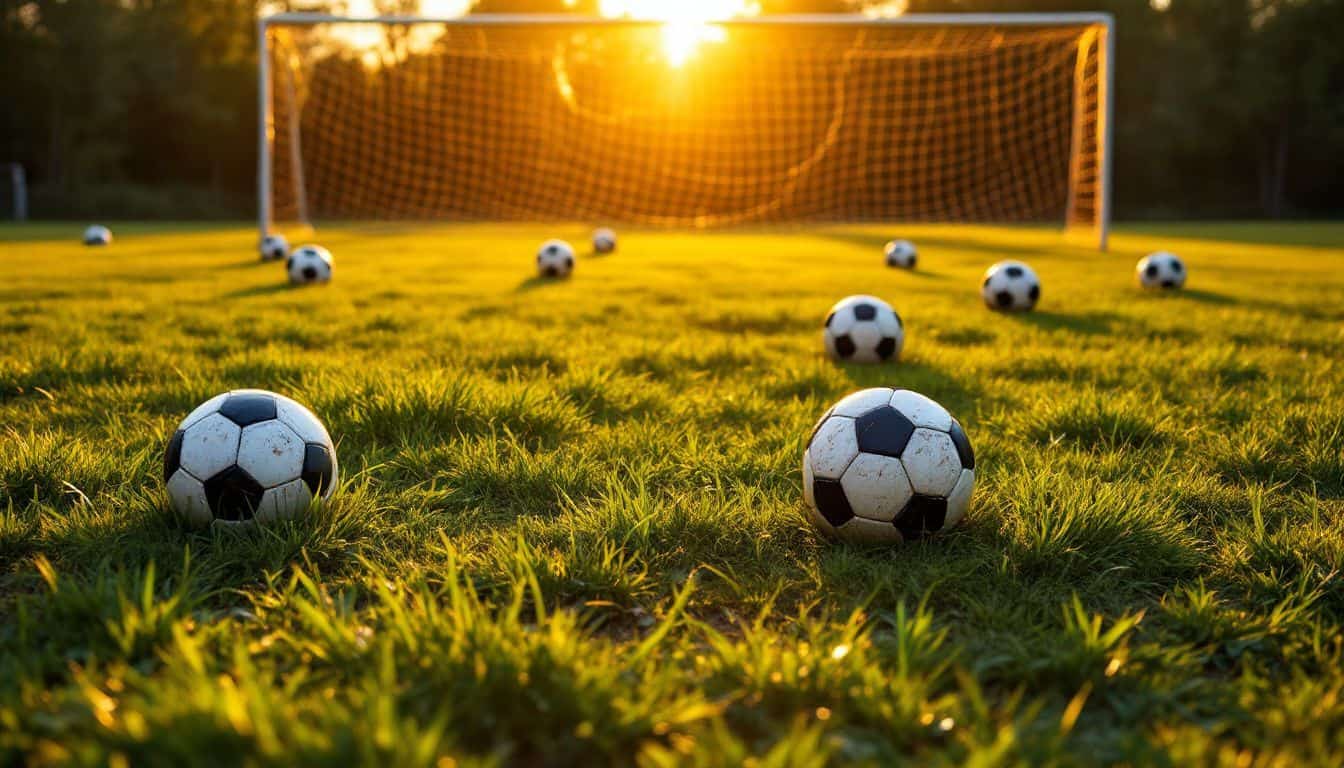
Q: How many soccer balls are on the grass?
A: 11